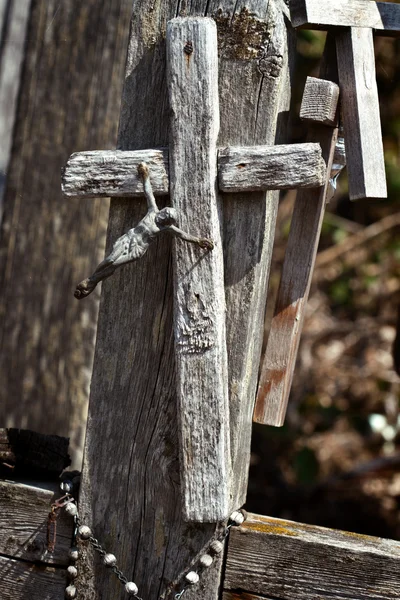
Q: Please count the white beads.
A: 12